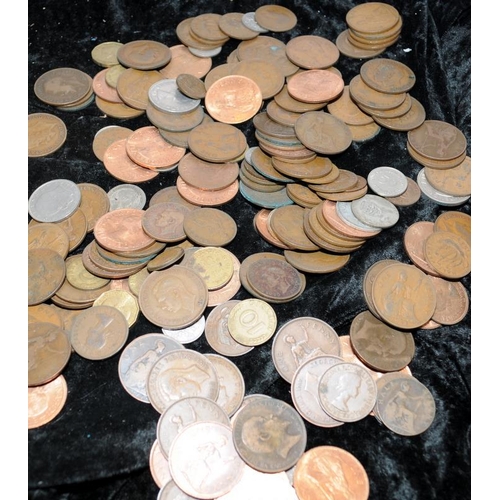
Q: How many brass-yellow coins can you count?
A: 7